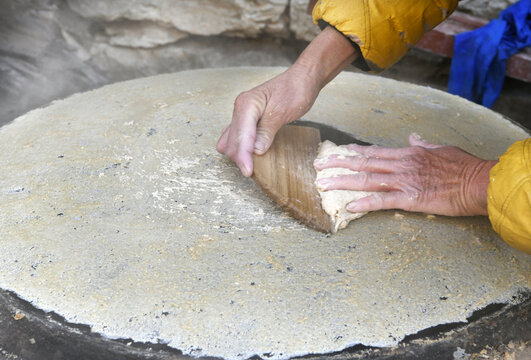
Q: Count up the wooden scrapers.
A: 1